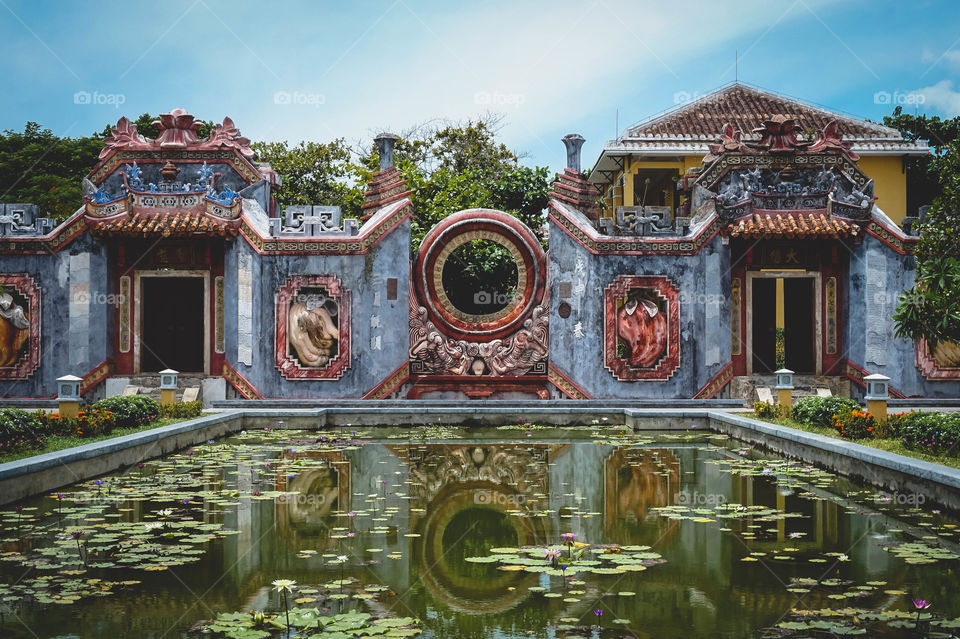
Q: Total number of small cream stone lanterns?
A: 4